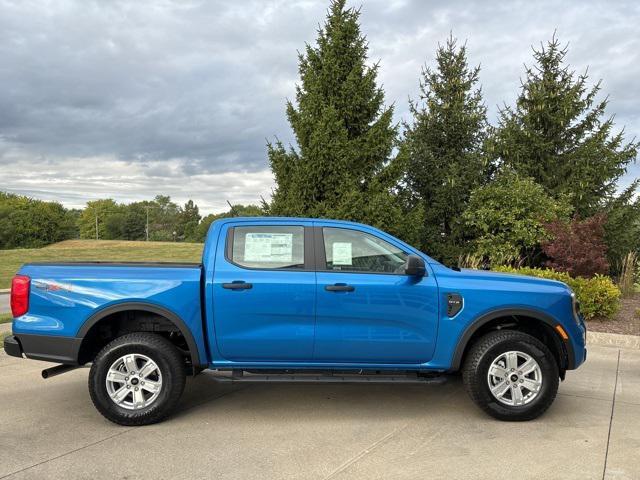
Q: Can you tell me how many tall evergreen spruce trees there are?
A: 3